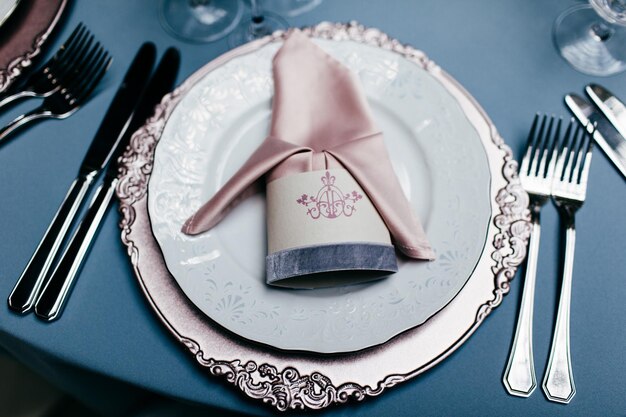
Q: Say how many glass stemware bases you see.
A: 4